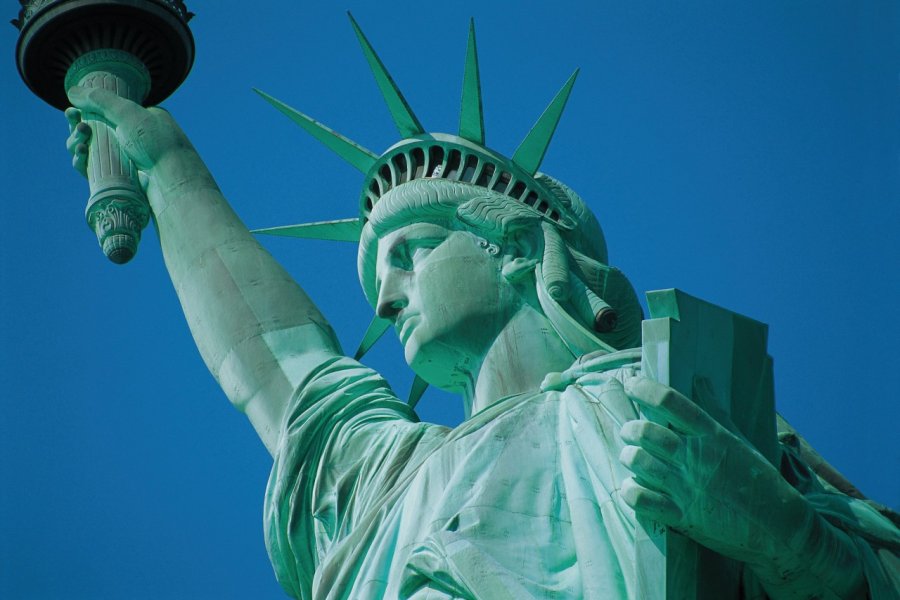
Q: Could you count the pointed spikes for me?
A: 7